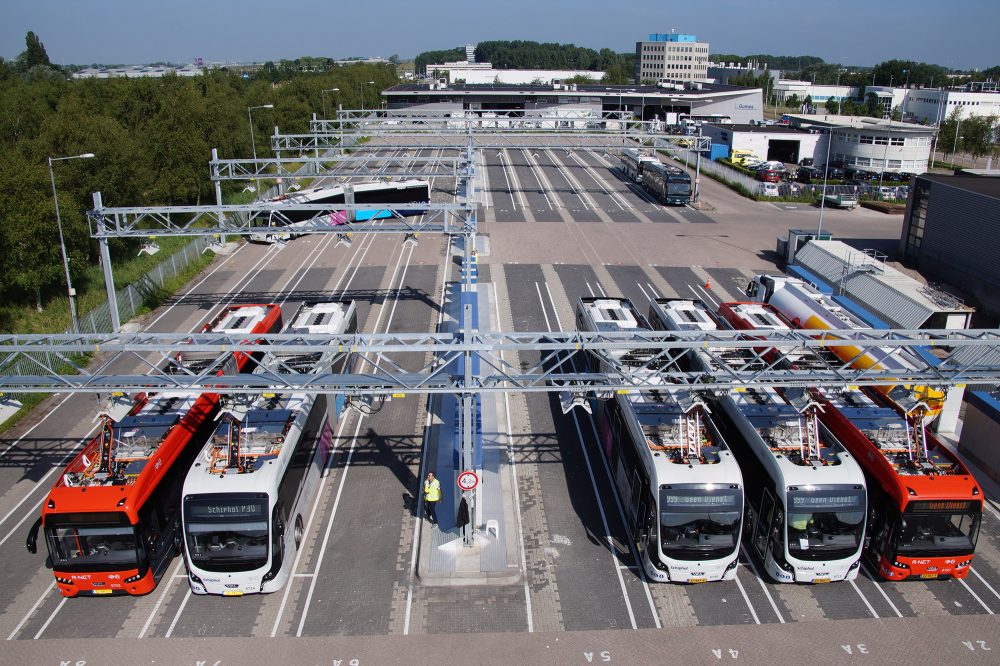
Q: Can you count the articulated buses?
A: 6